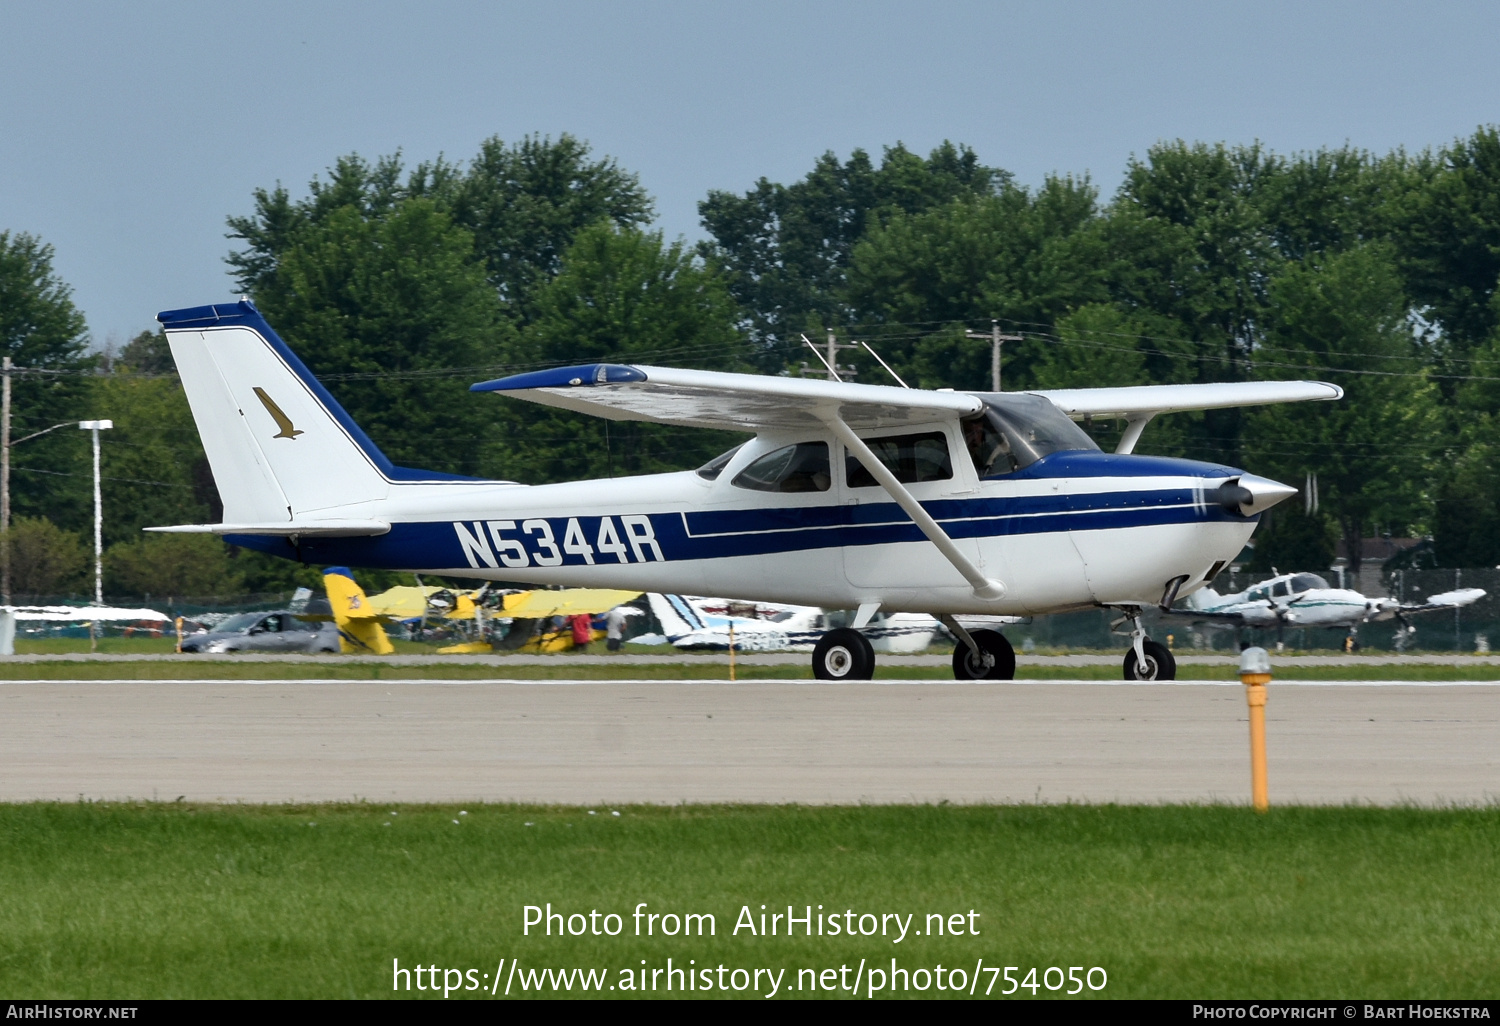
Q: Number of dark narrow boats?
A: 0